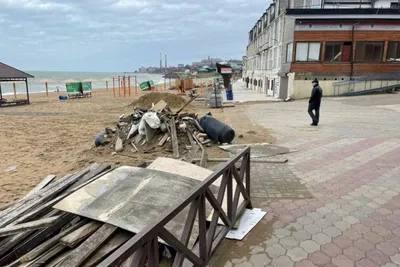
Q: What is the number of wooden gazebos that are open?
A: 1